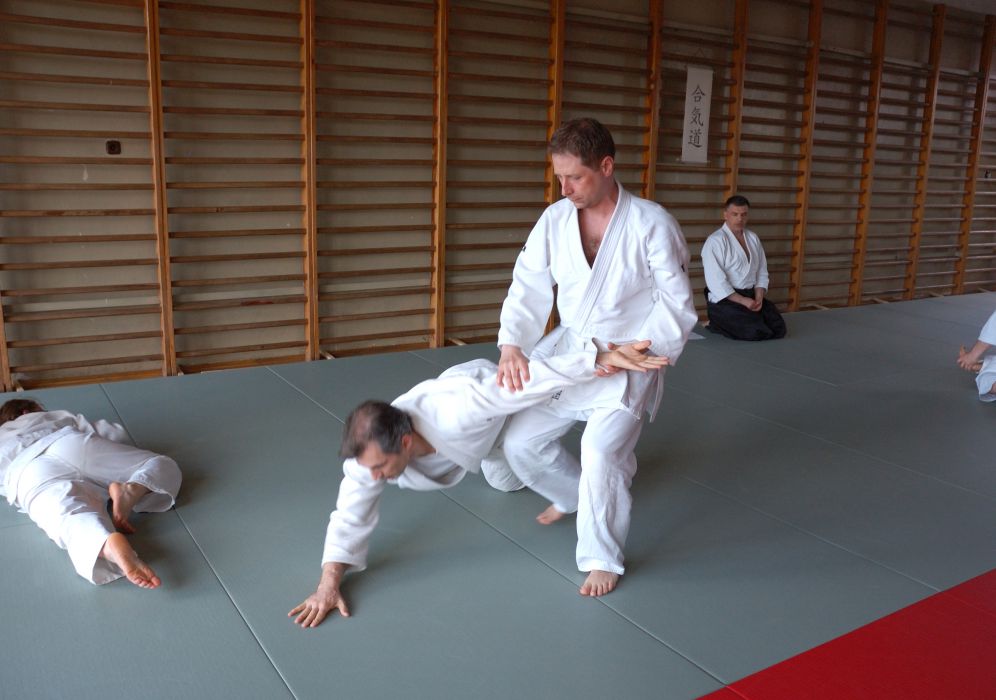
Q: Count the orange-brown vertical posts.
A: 11